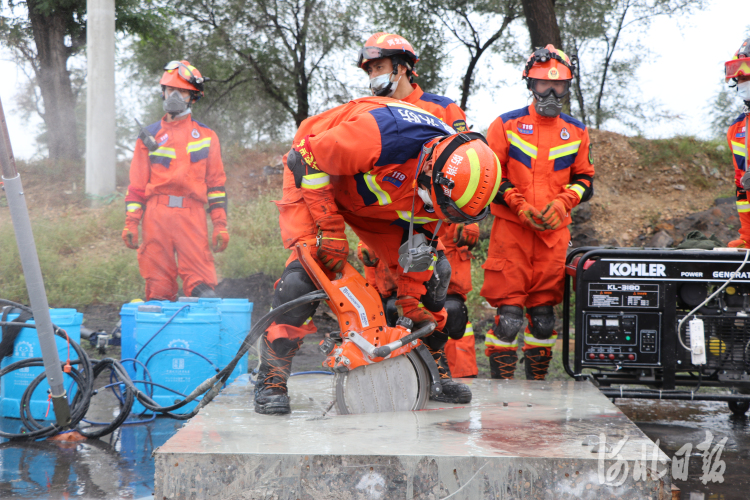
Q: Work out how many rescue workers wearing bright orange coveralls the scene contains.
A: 5